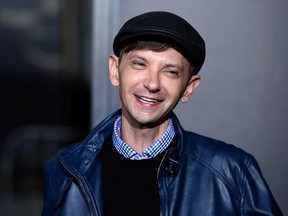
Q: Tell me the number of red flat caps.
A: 0